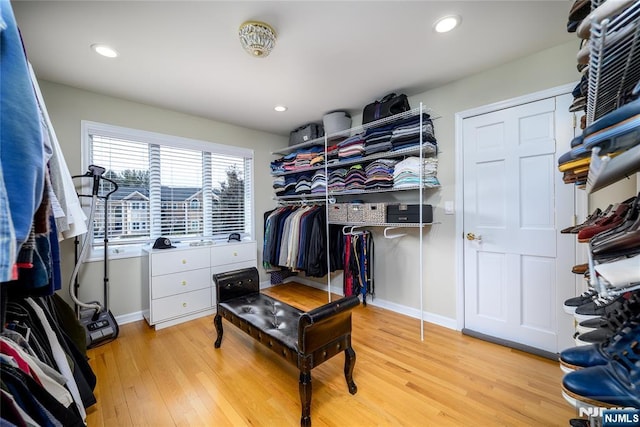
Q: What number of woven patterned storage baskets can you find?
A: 3